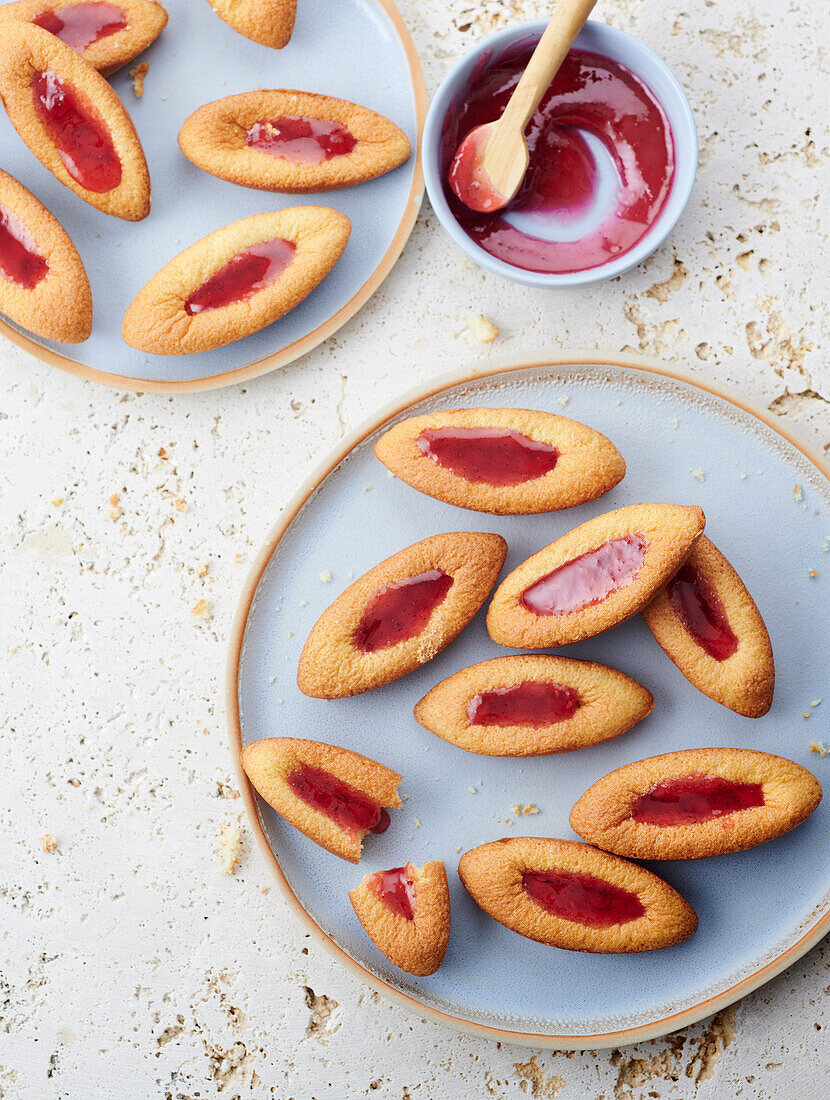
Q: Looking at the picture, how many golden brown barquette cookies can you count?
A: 14